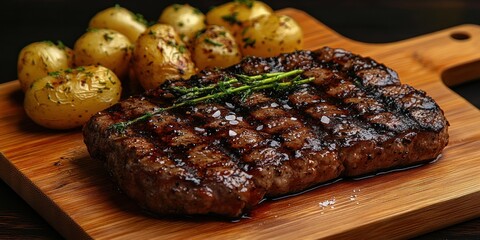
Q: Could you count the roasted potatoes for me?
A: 9